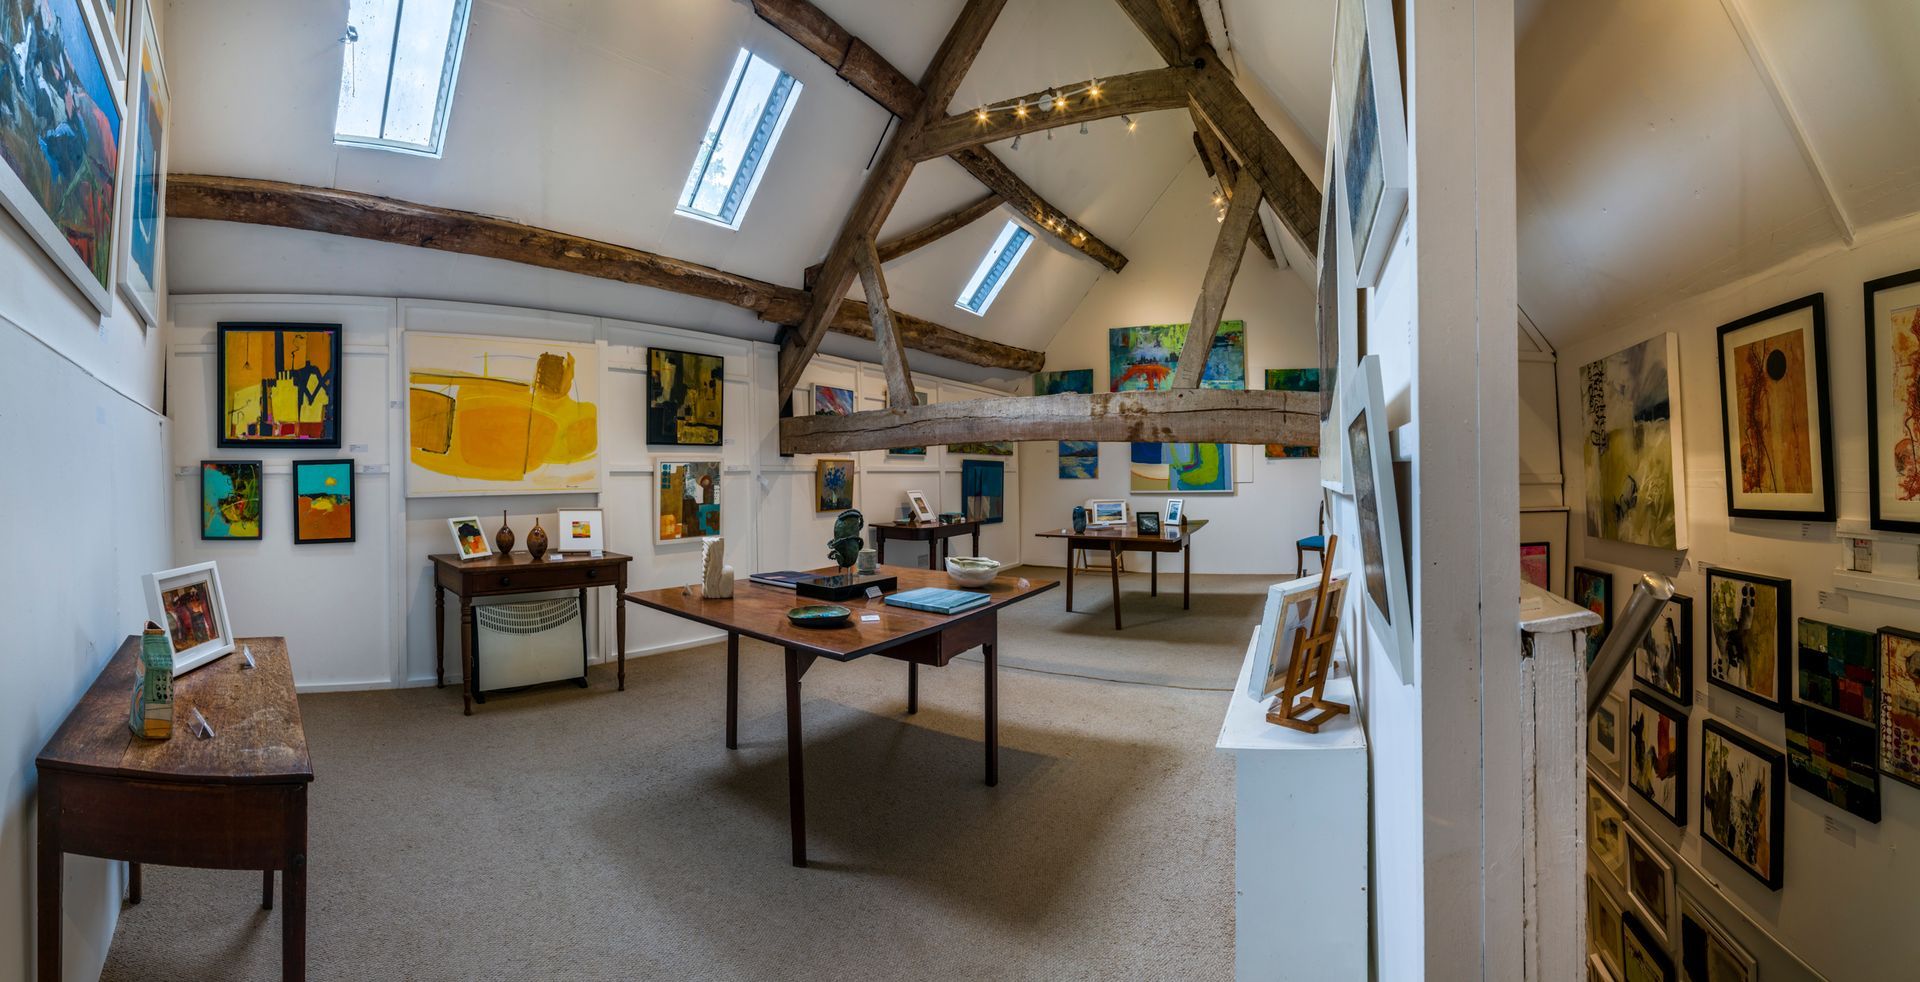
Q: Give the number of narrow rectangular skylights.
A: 3